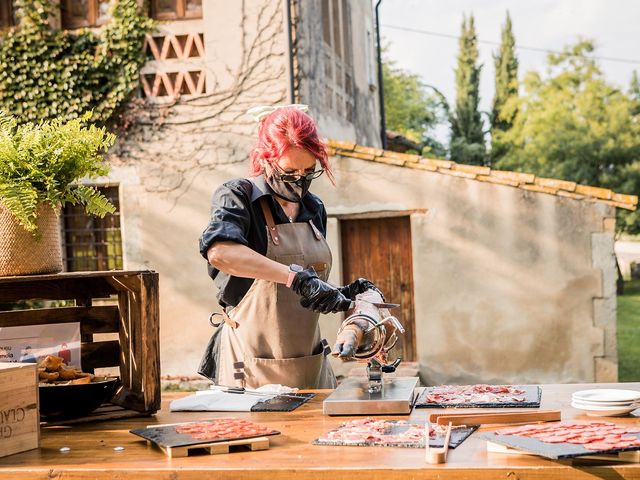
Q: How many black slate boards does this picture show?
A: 5